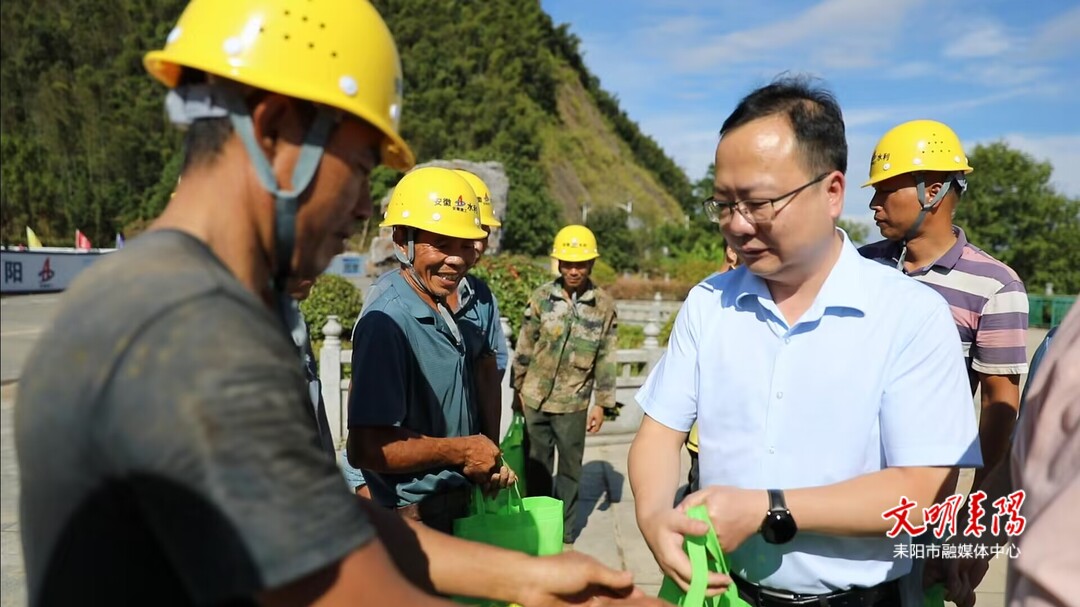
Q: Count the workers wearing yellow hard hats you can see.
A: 5